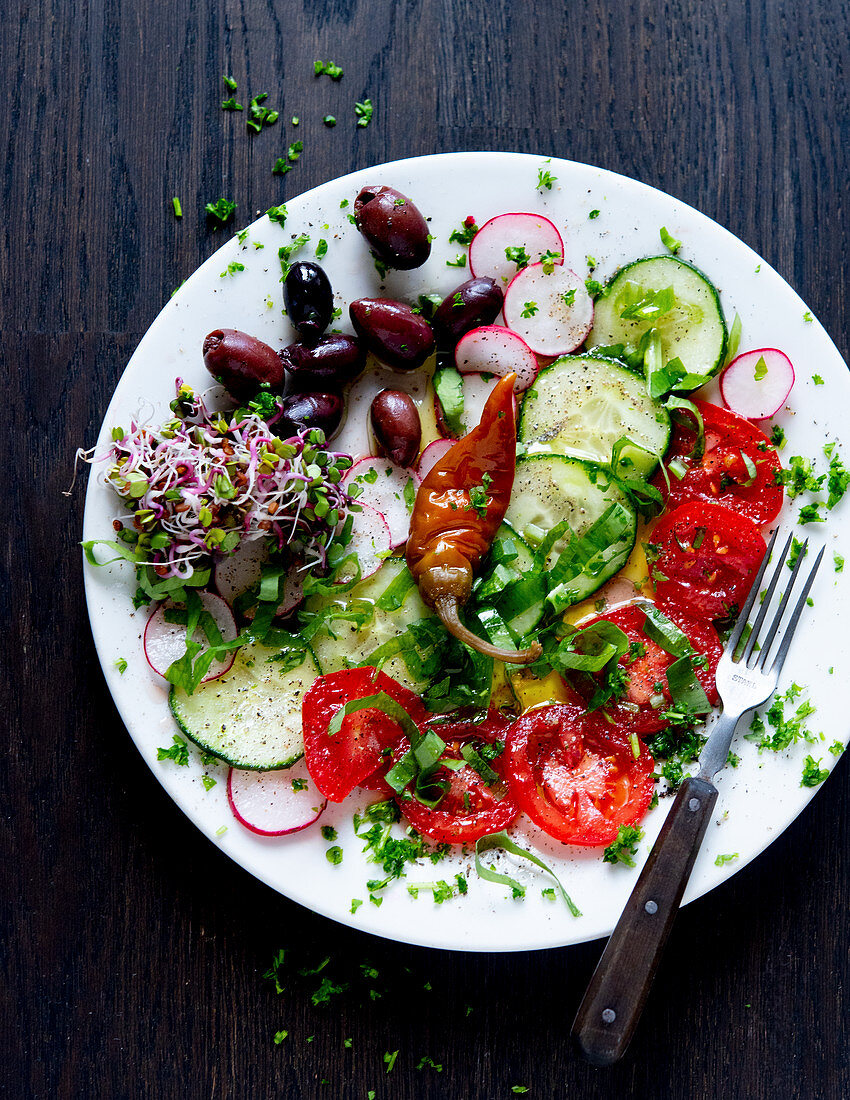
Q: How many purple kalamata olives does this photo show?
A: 8